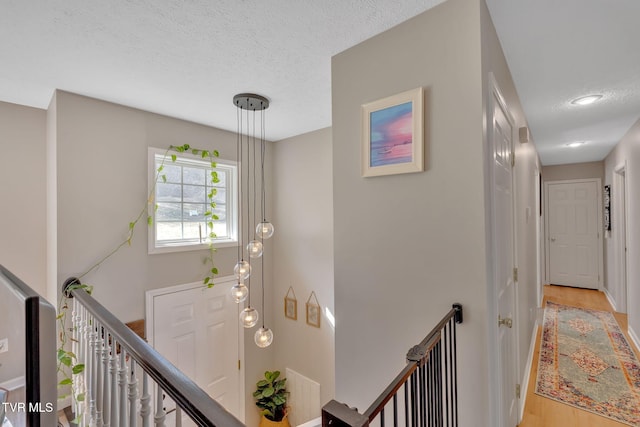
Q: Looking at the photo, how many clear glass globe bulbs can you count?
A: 6